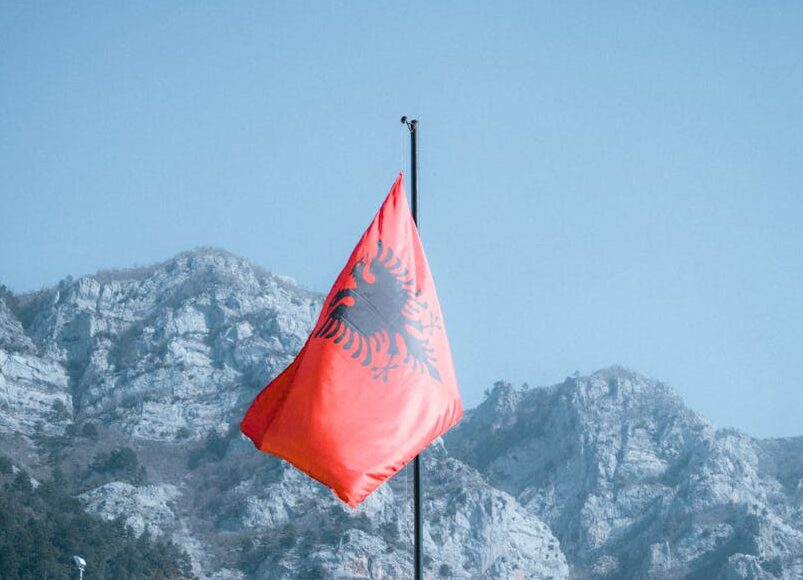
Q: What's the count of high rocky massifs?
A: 2